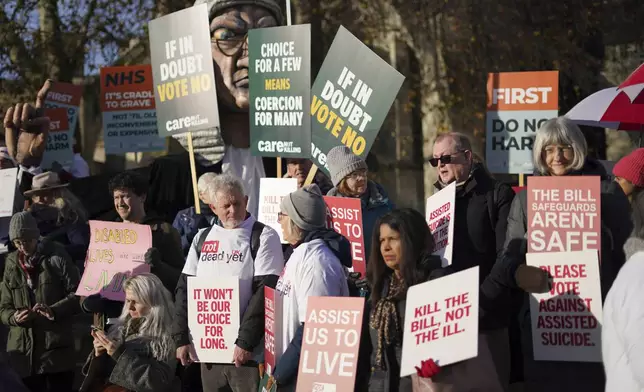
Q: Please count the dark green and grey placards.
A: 3